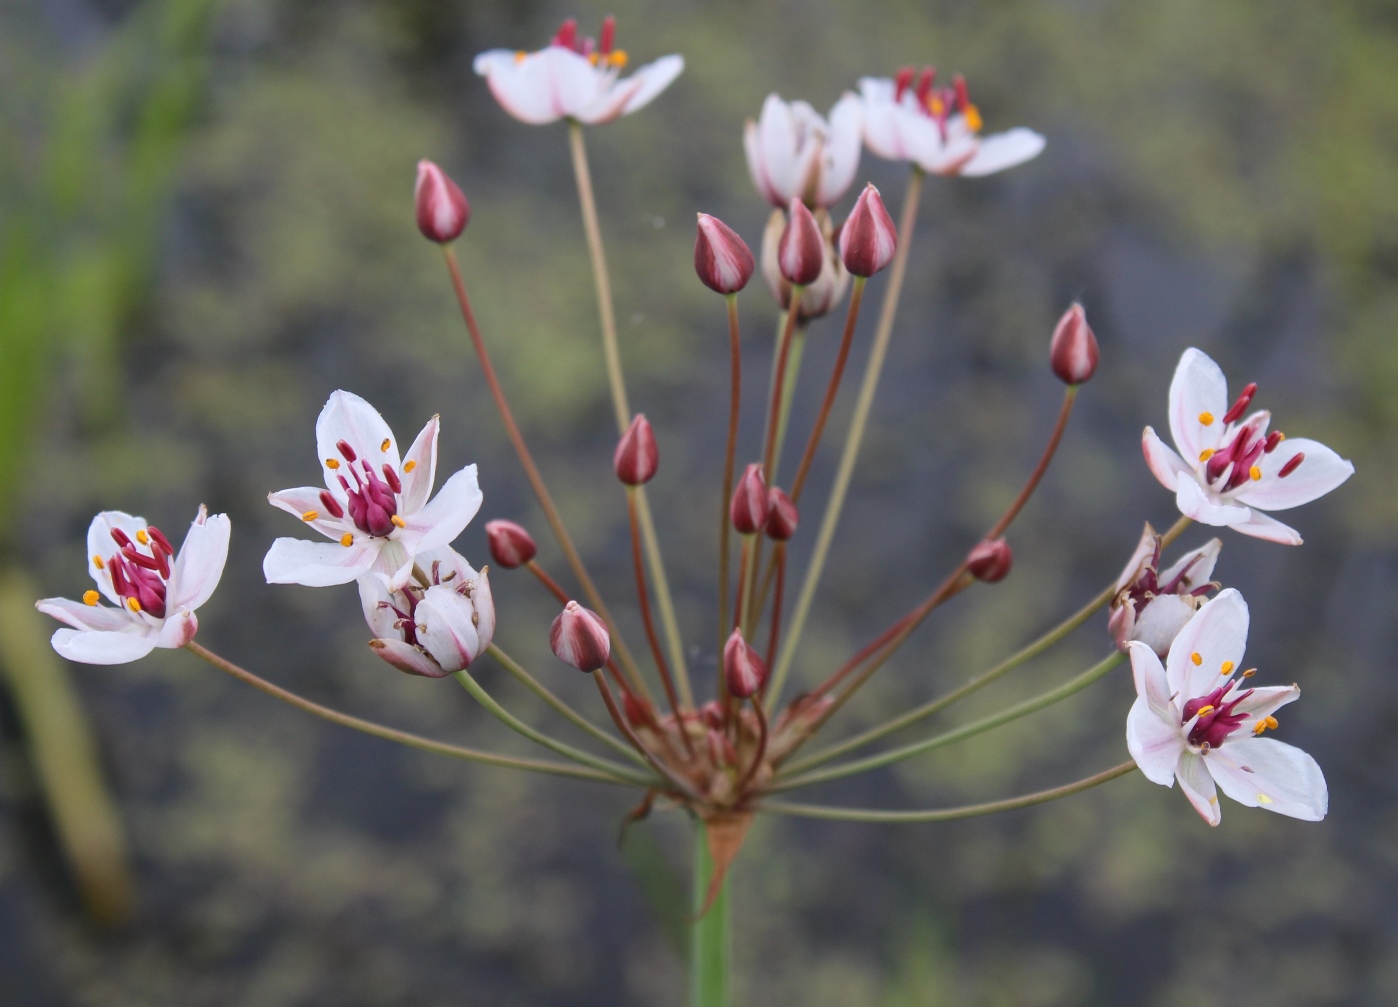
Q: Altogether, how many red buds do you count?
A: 12